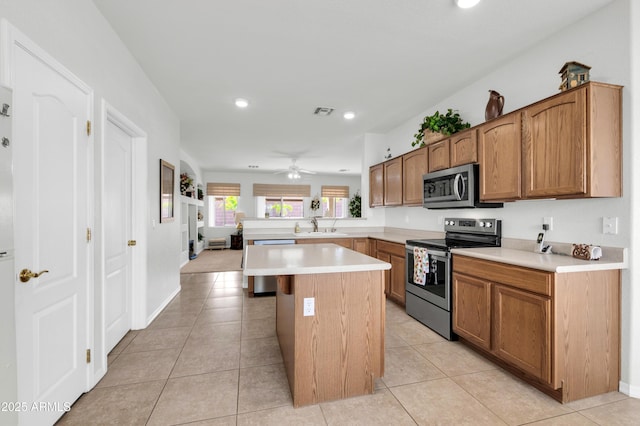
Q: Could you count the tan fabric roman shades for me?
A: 3